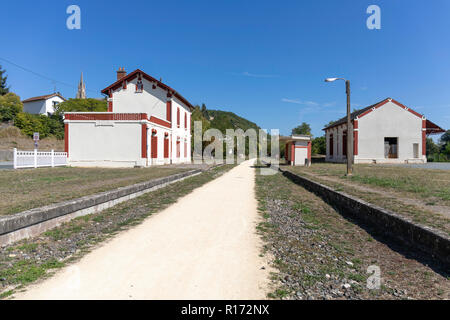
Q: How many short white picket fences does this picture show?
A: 1